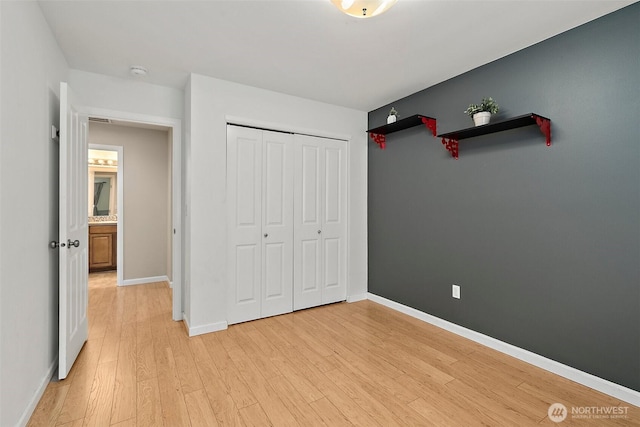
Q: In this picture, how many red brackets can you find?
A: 4